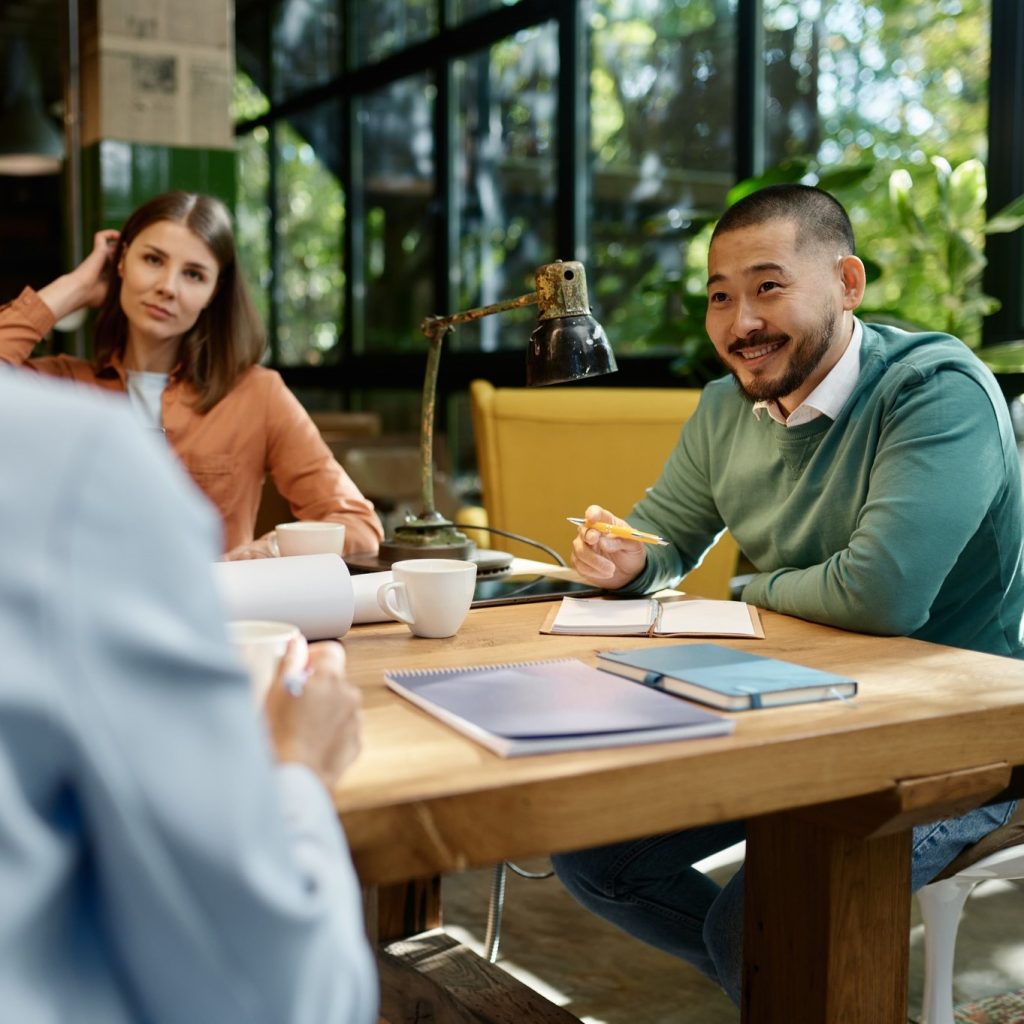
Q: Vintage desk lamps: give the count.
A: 1